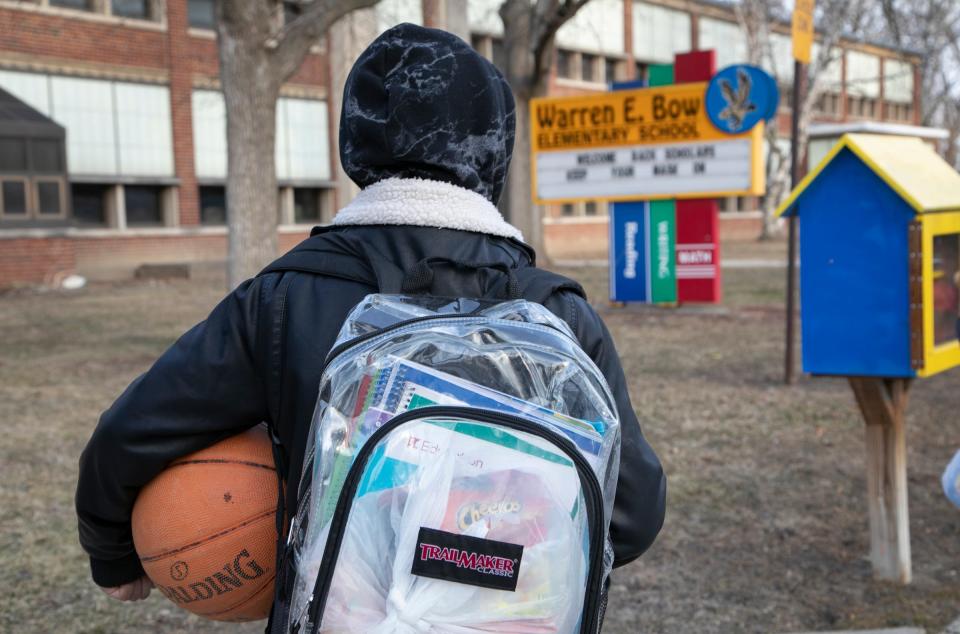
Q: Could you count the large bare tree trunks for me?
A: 2